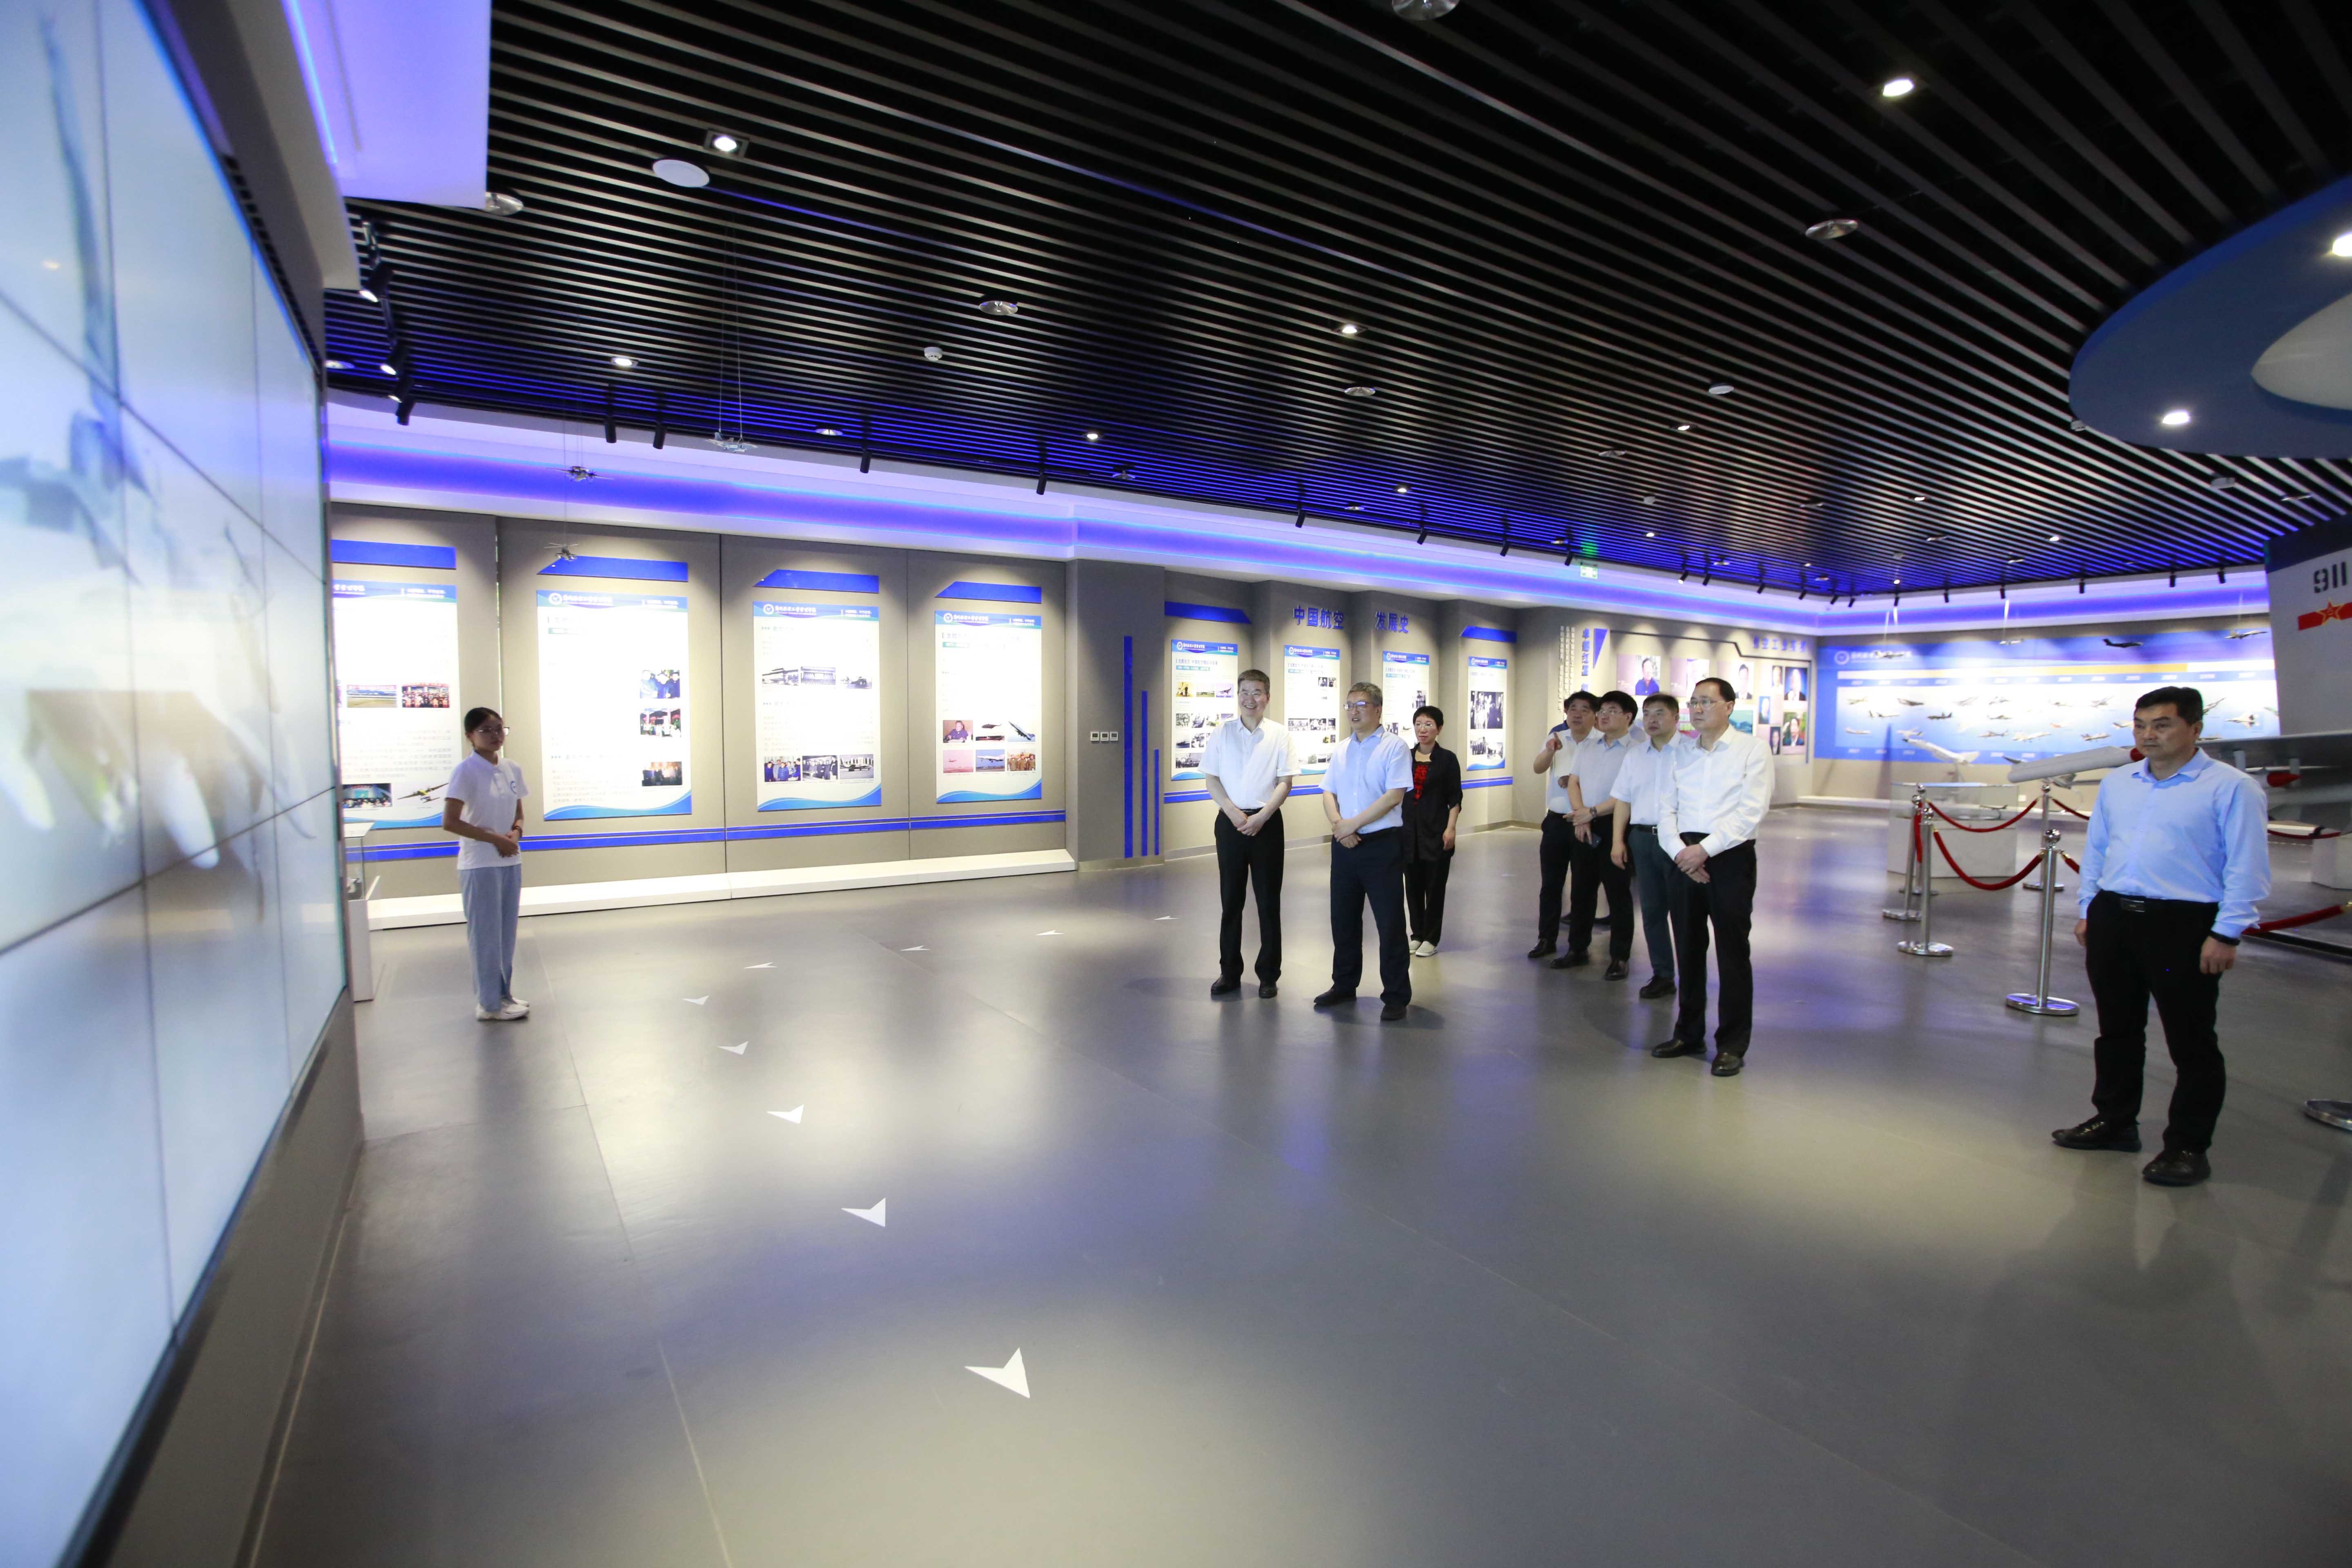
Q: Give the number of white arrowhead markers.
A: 9